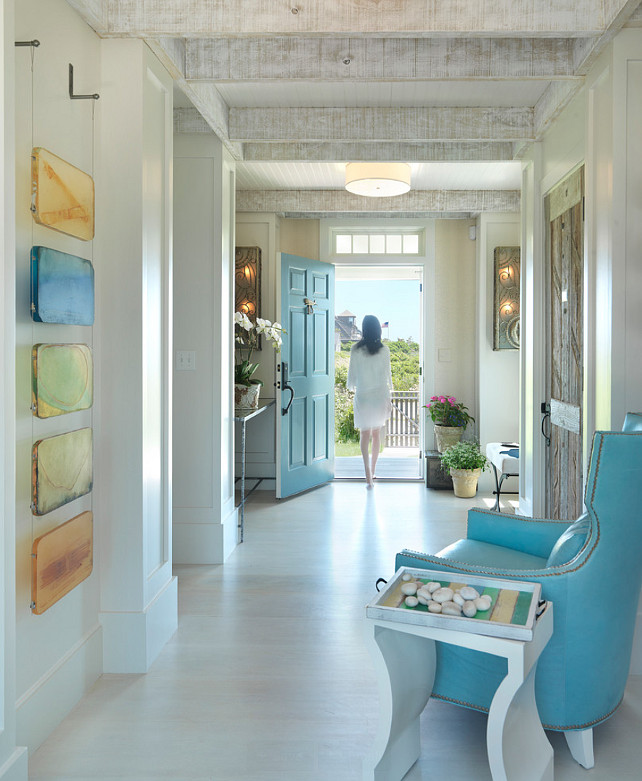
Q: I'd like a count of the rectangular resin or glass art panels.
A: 5